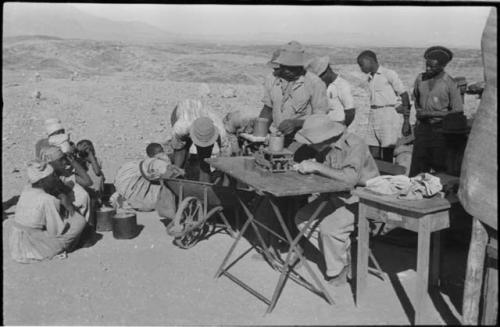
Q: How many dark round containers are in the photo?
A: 2